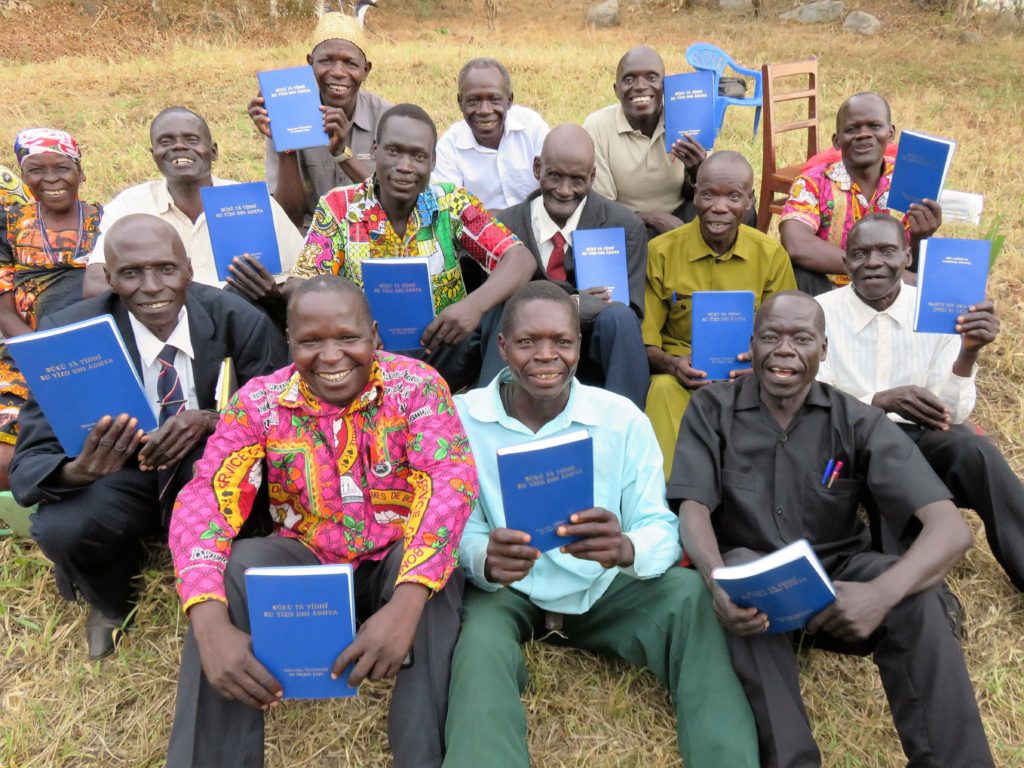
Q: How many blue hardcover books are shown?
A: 12